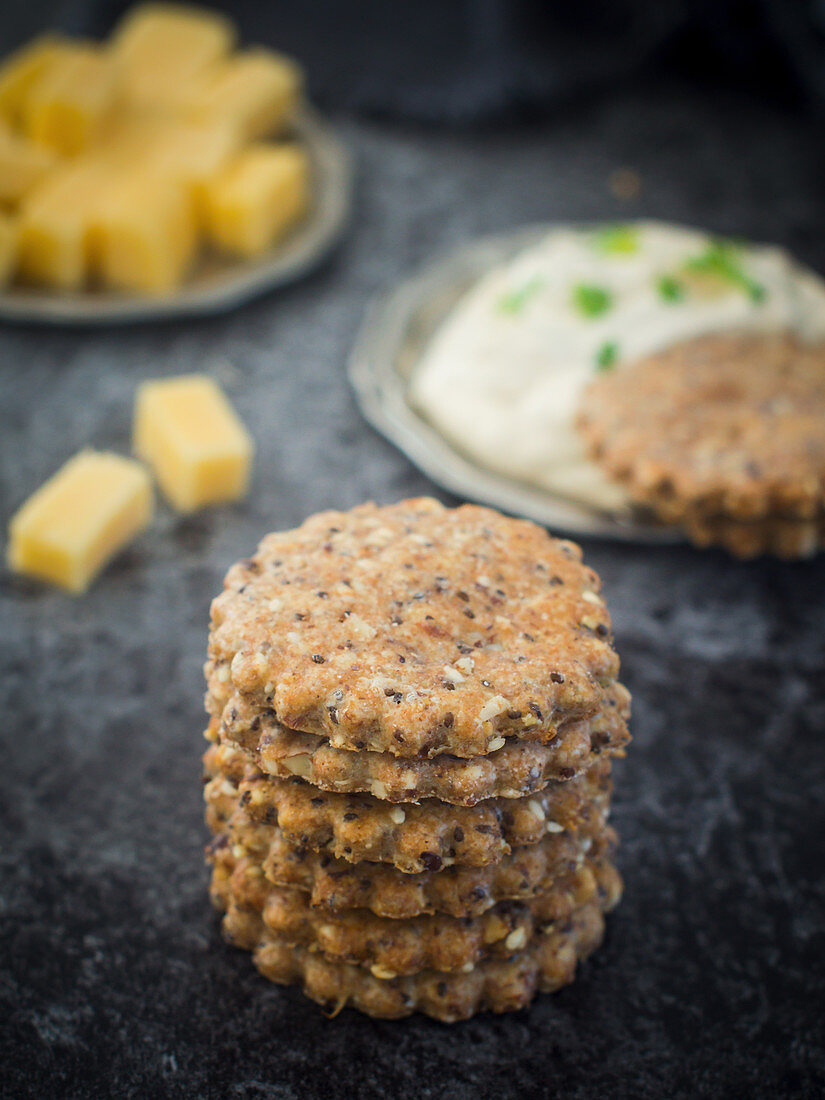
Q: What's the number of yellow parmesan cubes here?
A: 12